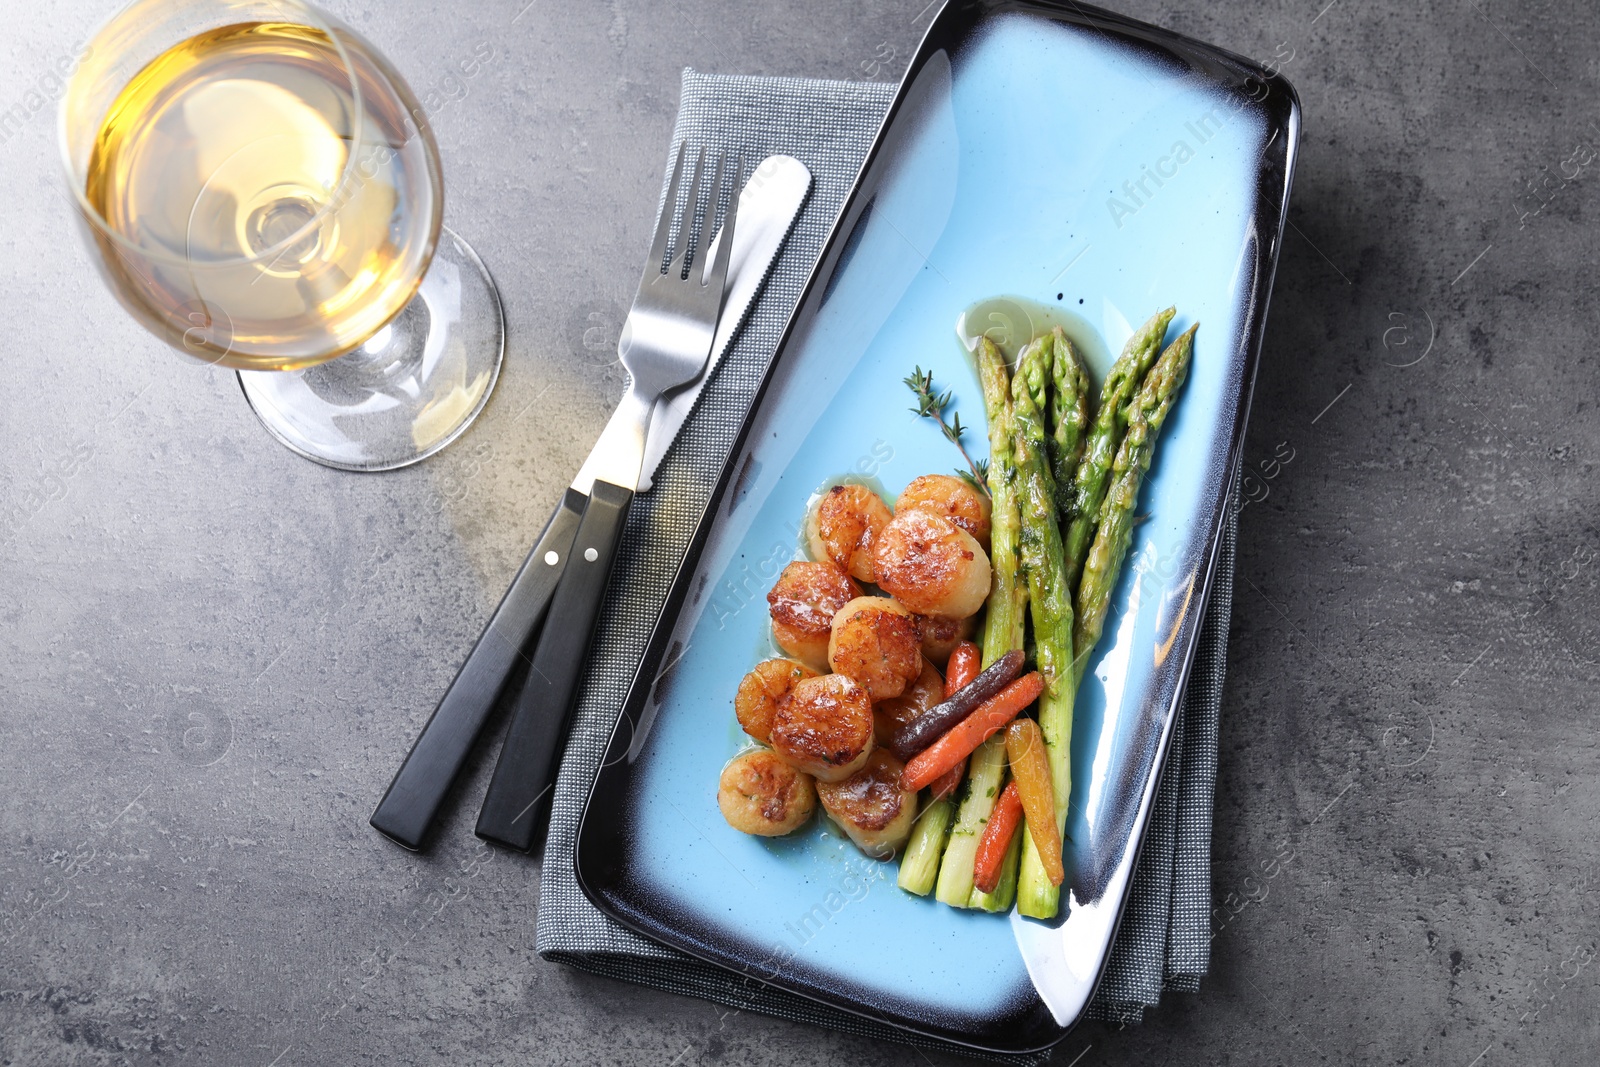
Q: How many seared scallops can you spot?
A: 11